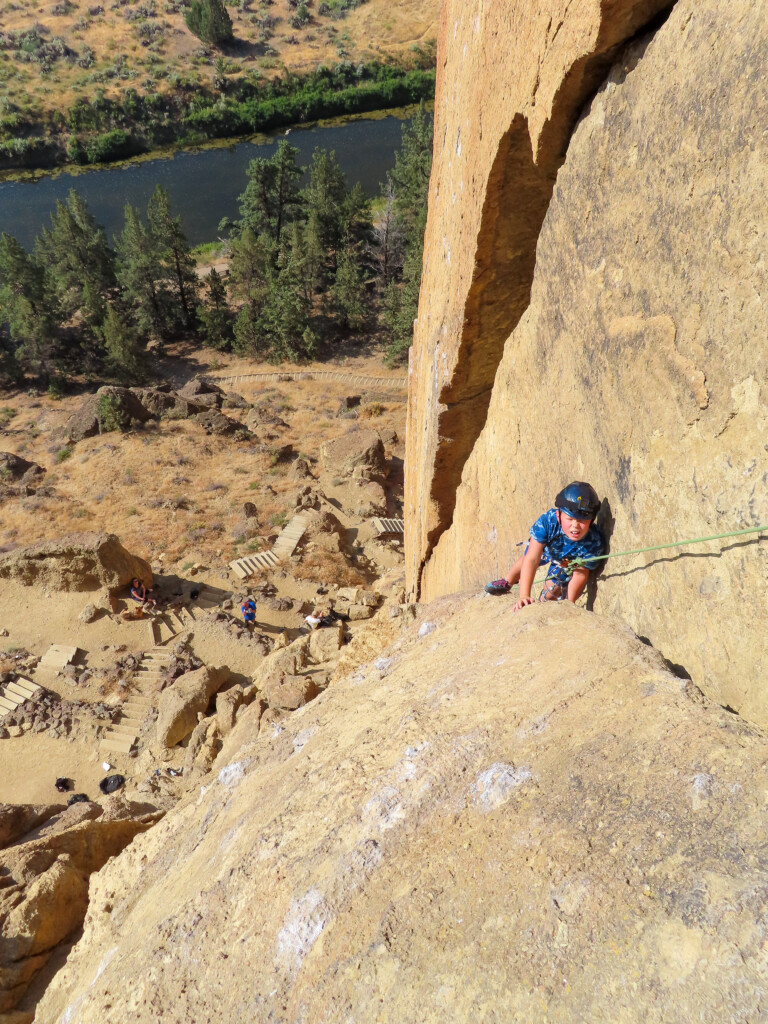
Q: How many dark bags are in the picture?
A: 3